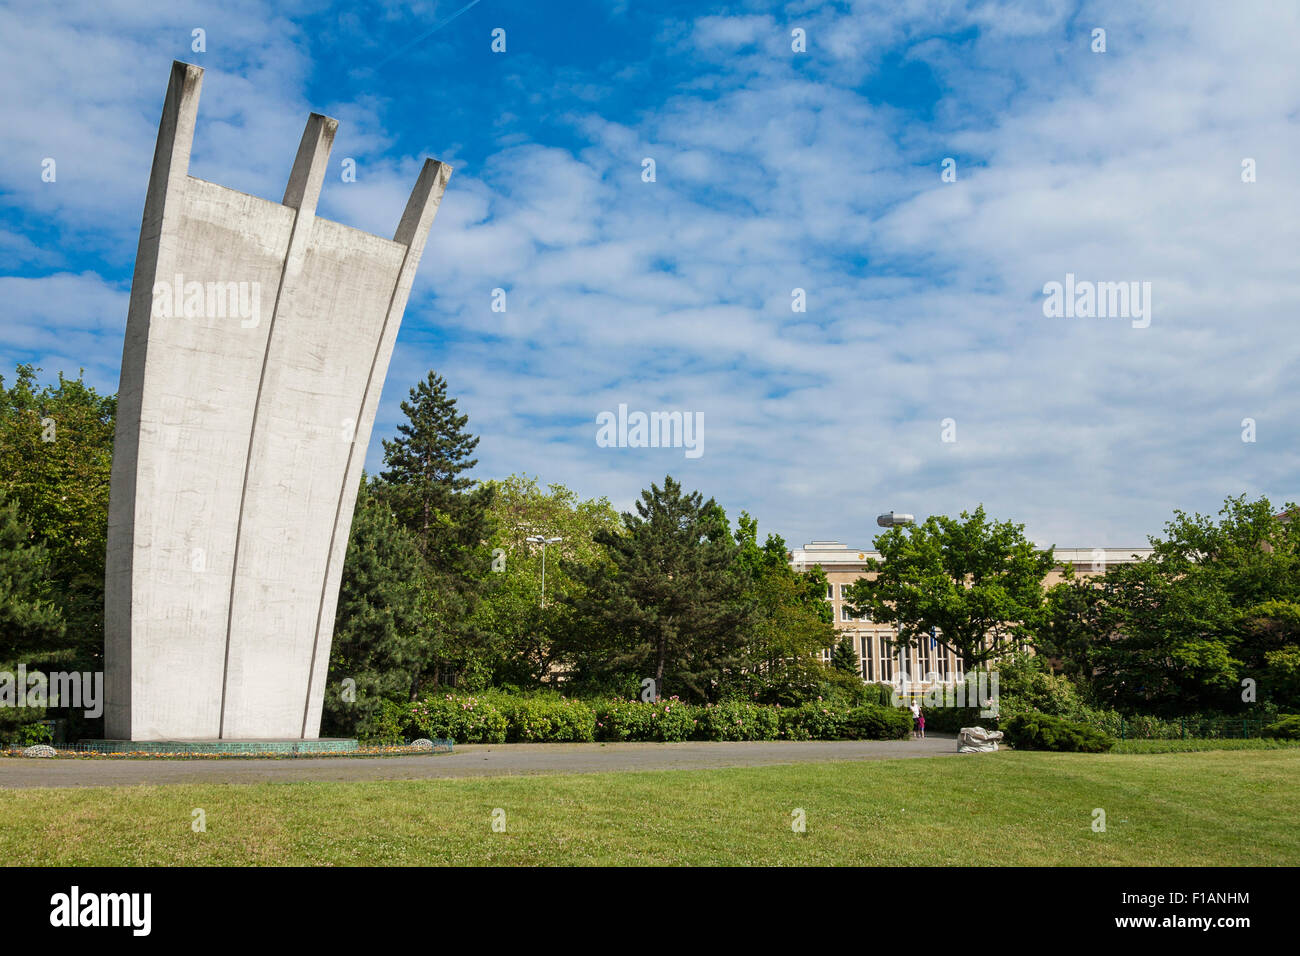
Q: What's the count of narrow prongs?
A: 3